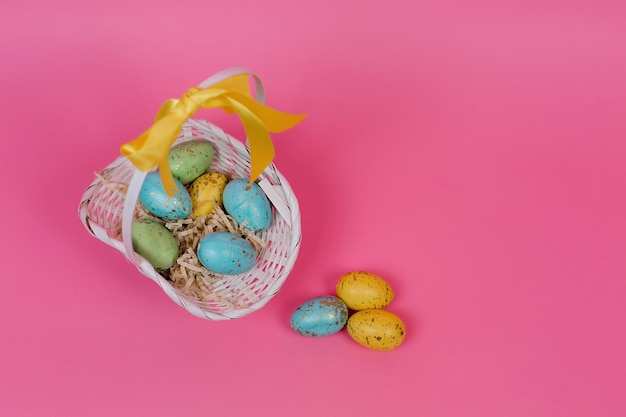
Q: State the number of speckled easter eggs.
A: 9